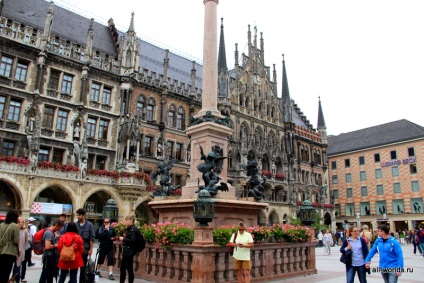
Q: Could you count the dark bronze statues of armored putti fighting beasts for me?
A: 3